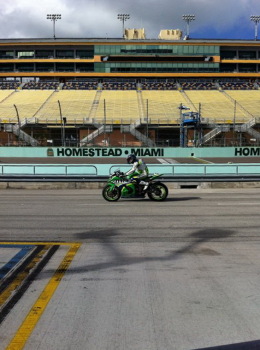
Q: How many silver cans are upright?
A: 0